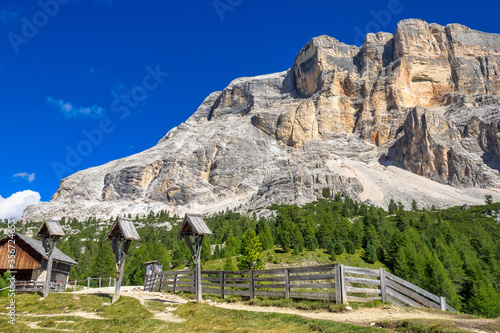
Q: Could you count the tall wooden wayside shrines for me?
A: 3